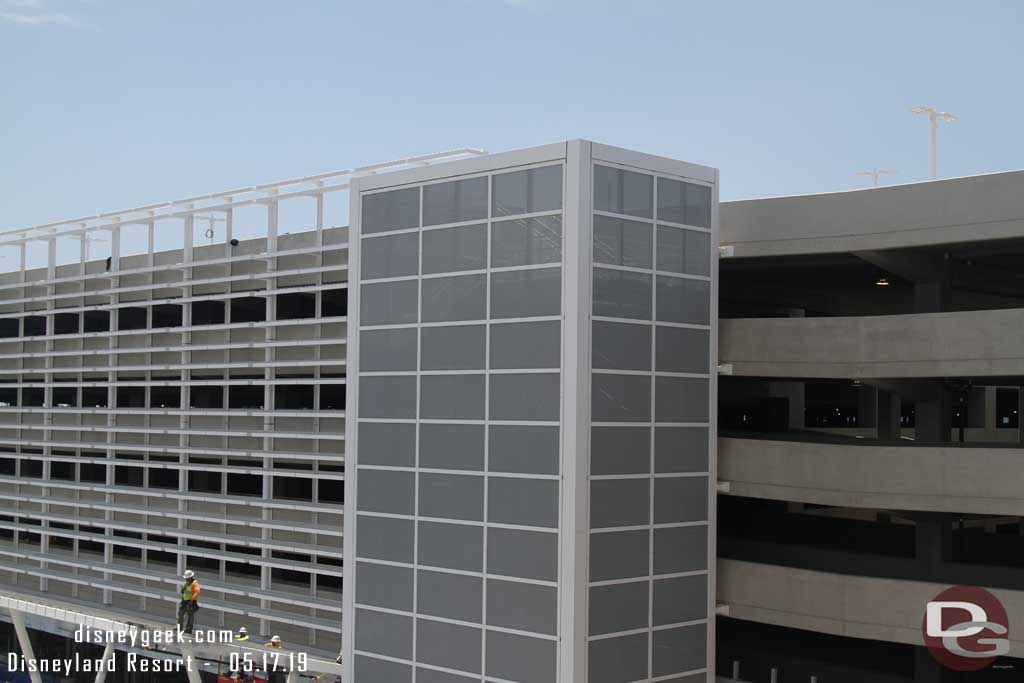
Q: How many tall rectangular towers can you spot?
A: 1